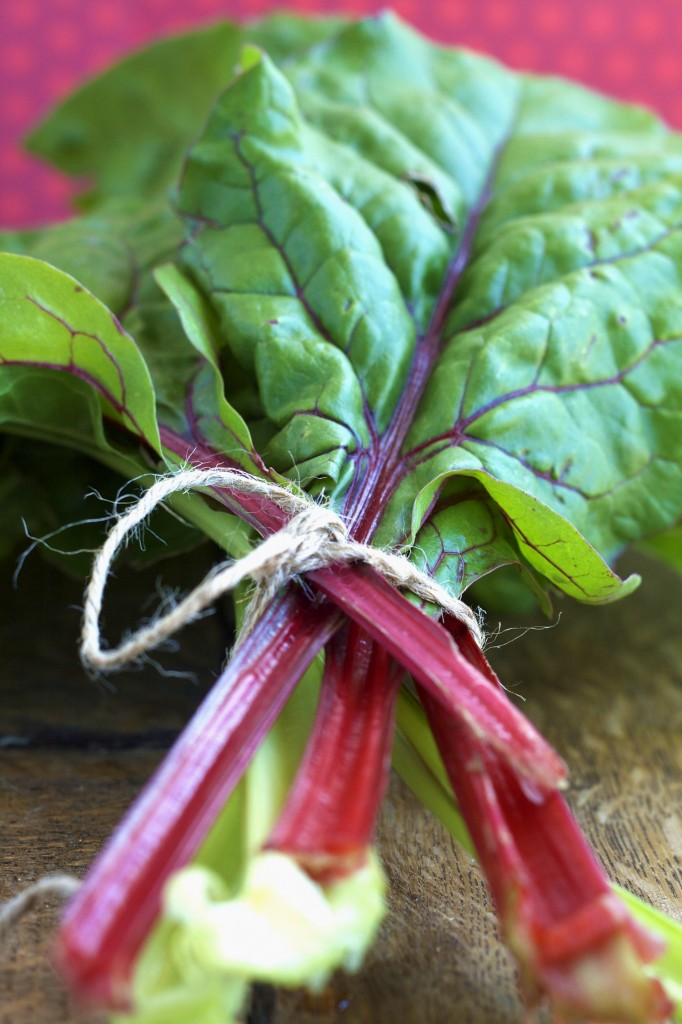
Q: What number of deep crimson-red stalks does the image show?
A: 4